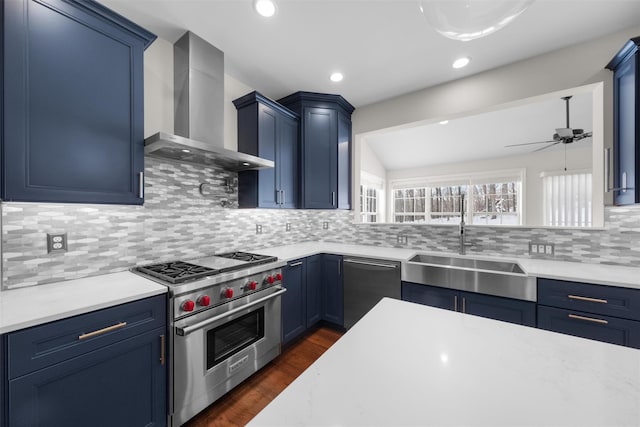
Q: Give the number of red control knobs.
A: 6